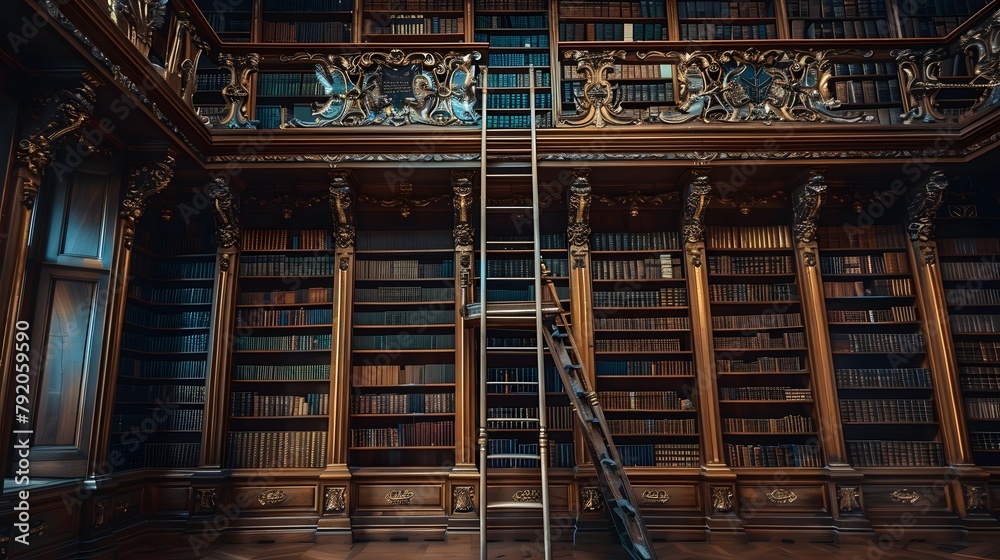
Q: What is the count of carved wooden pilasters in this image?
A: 9